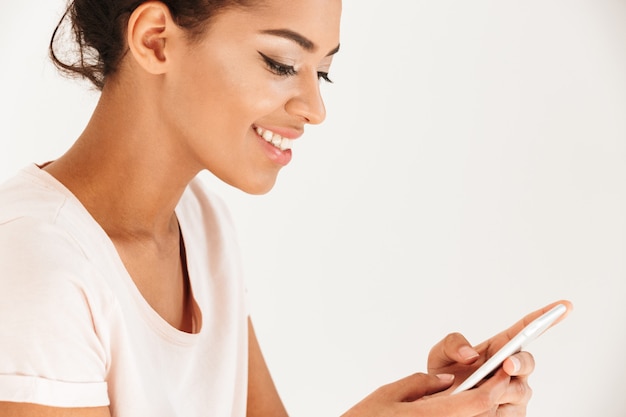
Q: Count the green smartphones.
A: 0